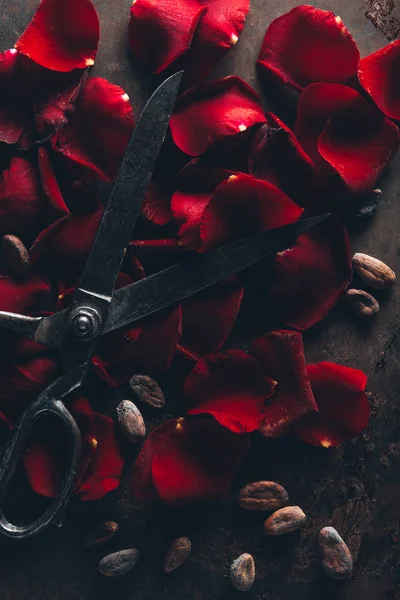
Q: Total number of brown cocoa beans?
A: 13